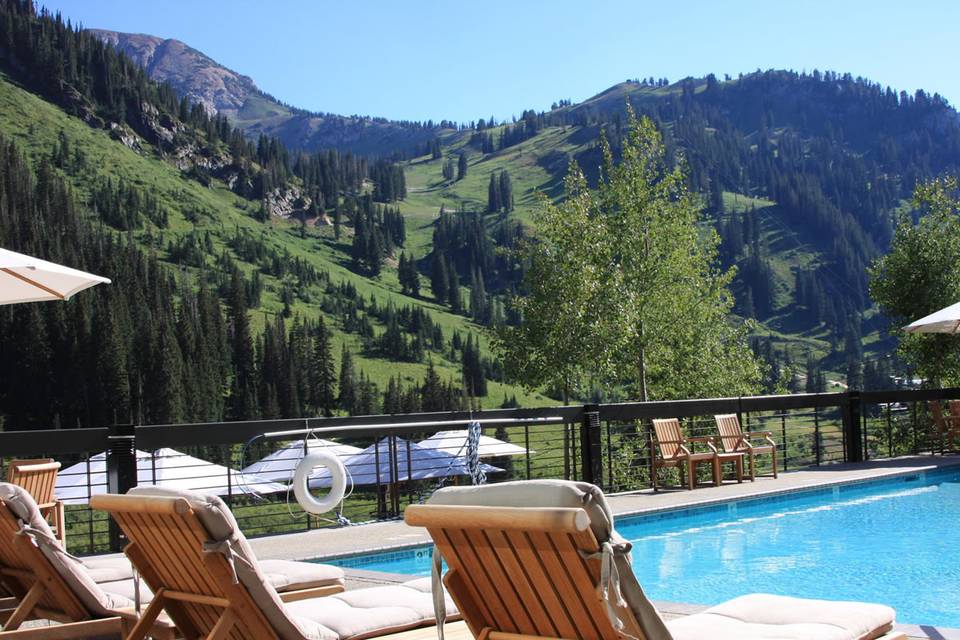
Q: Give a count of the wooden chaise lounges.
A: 3